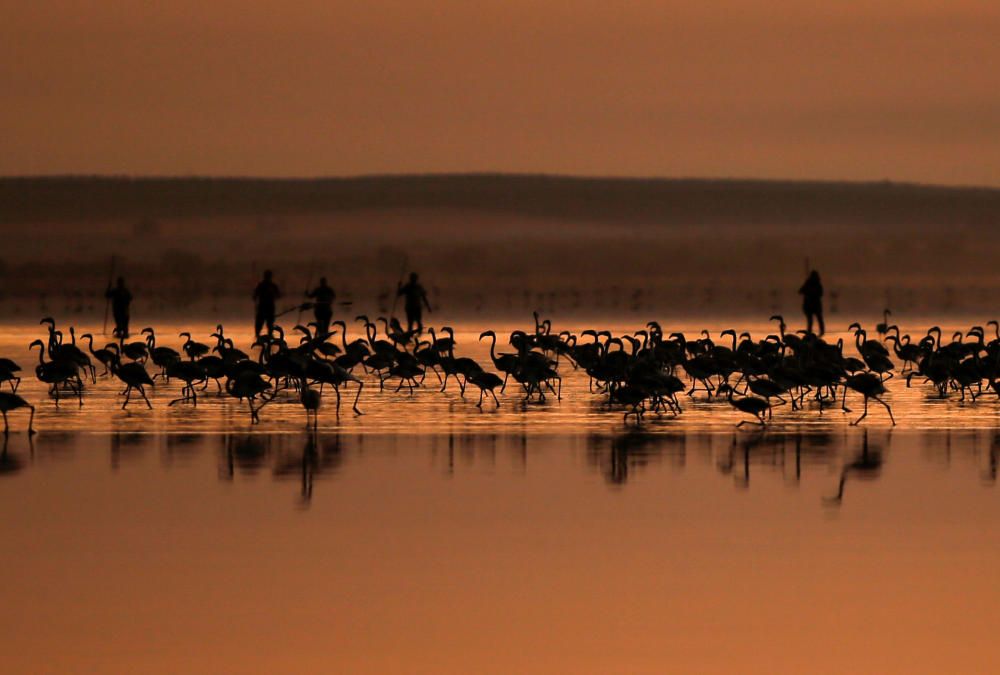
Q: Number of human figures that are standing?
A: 5